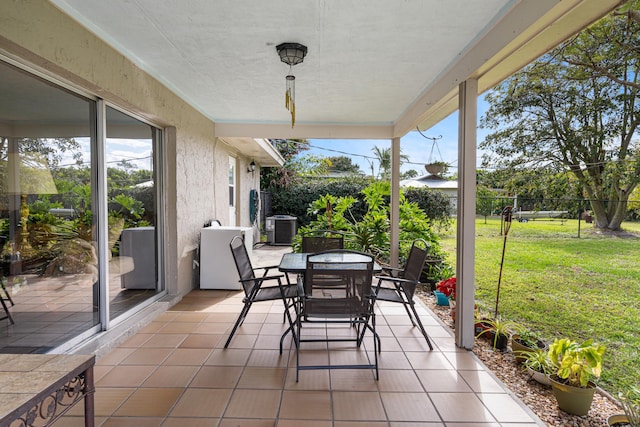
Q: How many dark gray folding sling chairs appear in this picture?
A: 4